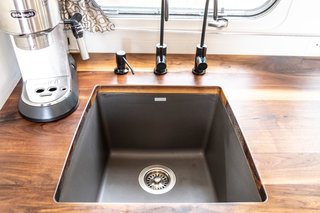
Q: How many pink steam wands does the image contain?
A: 0